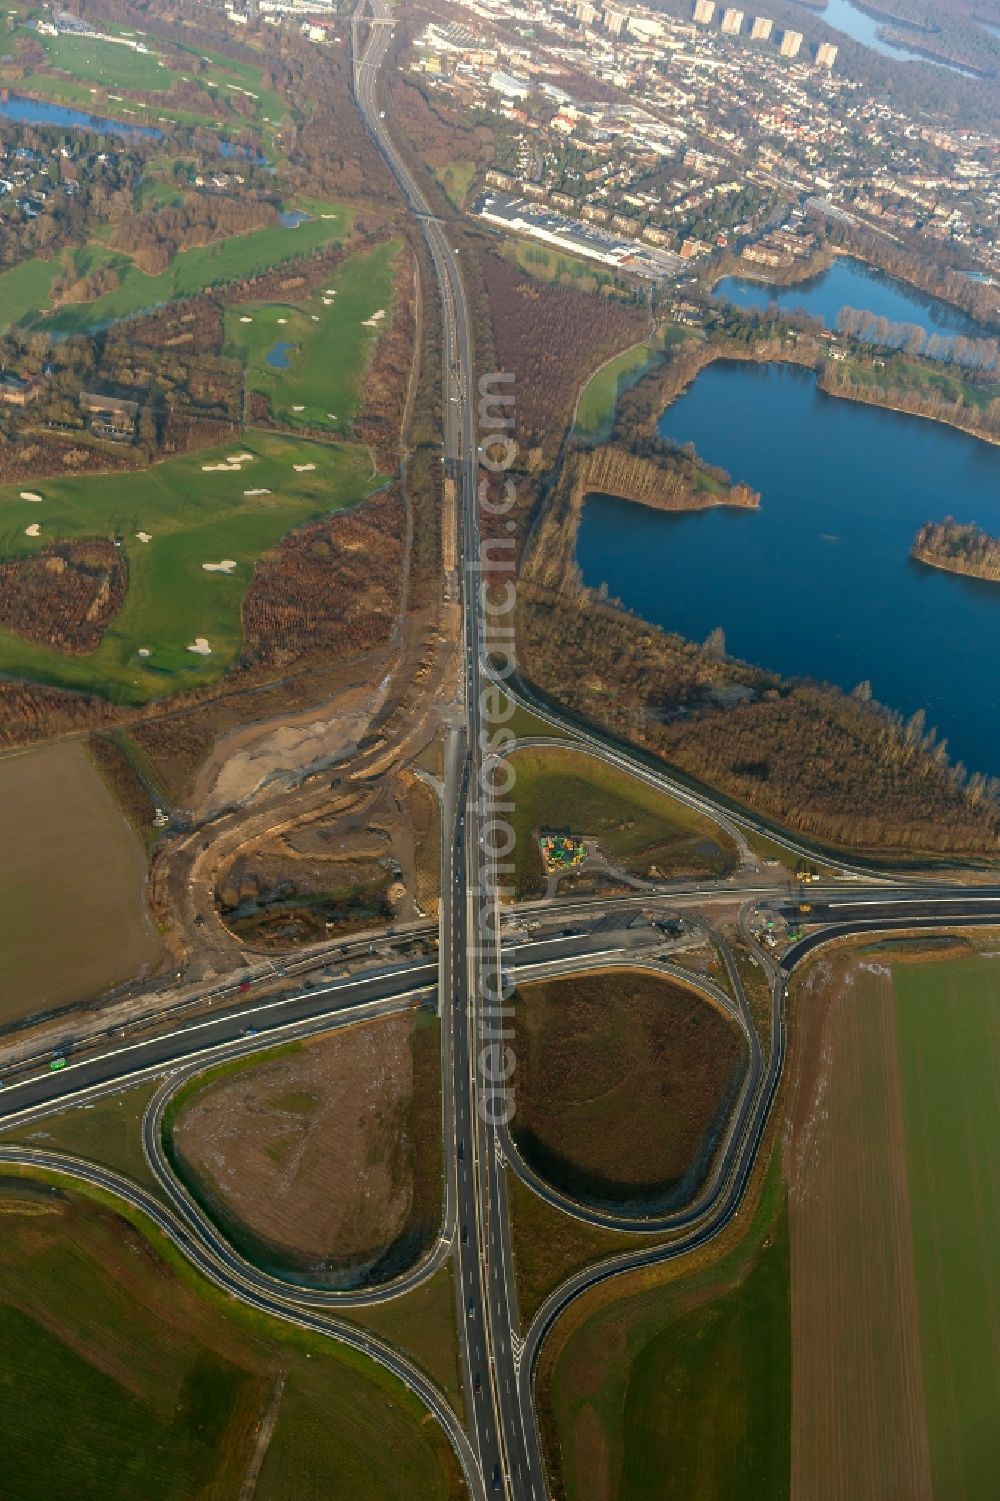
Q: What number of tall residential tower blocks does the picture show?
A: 5